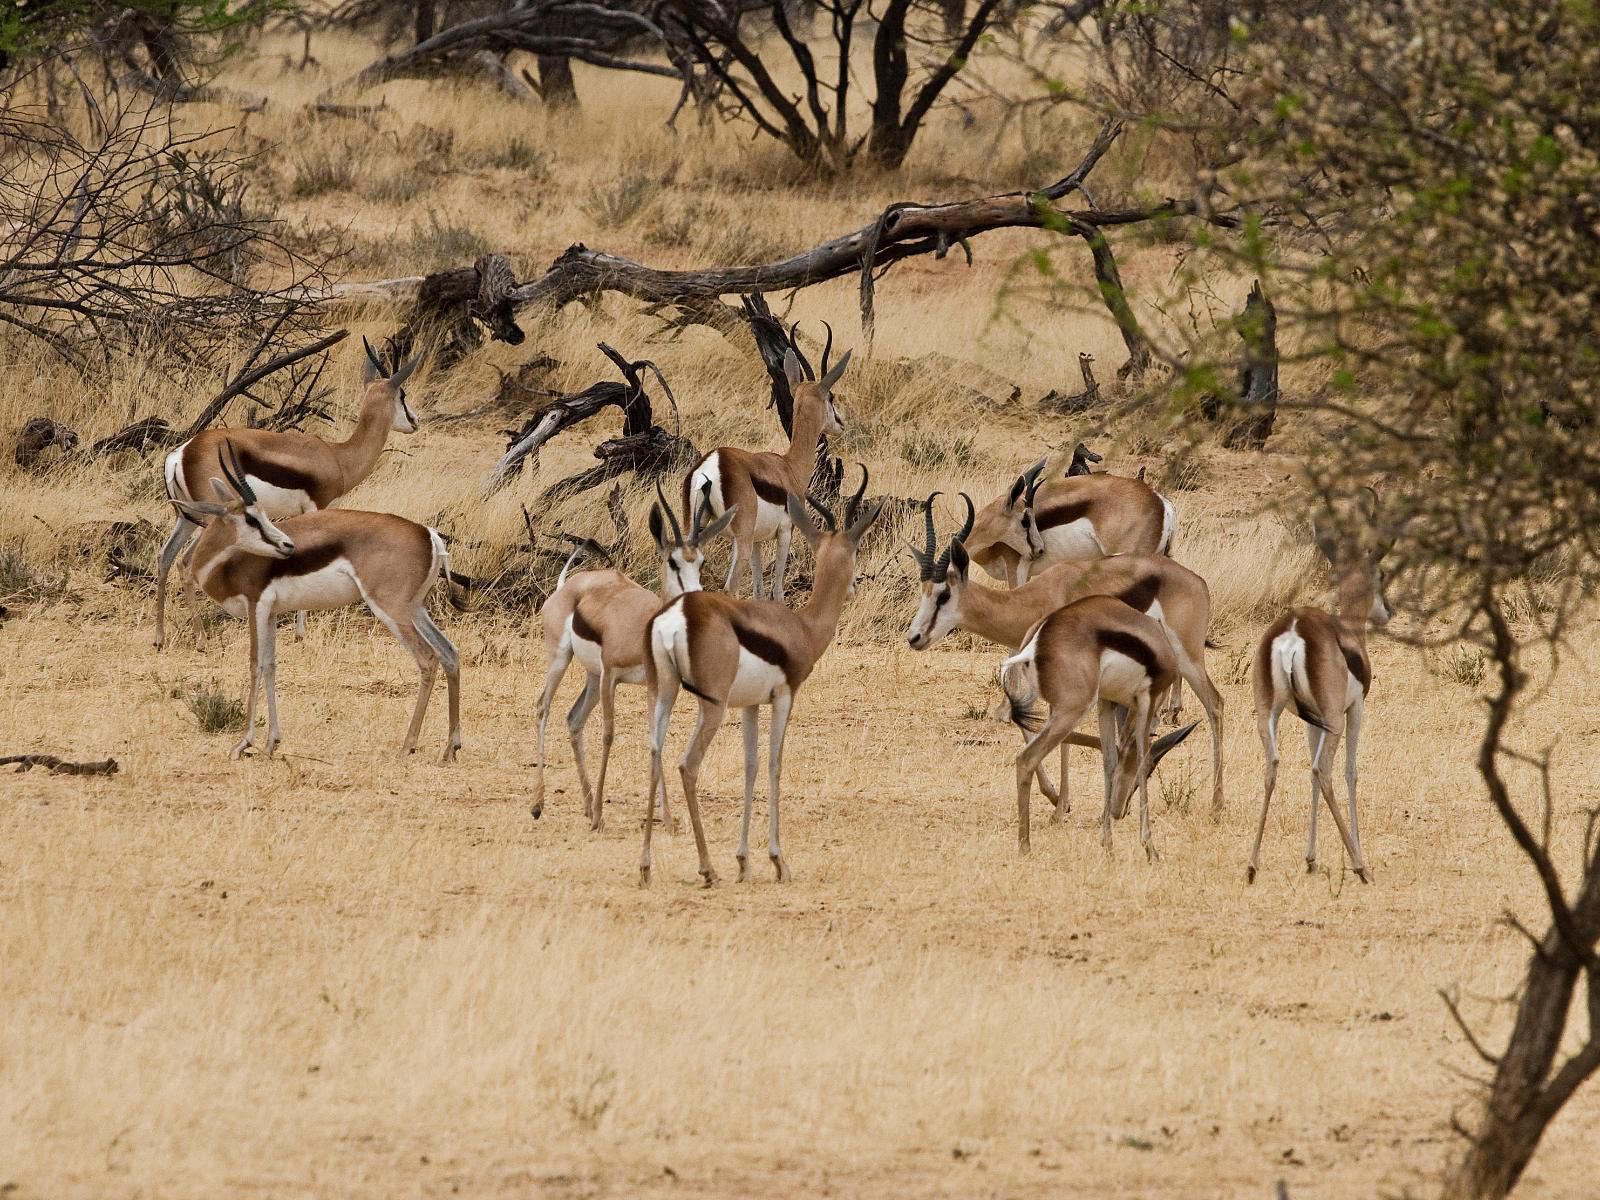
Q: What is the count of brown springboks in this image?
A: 9